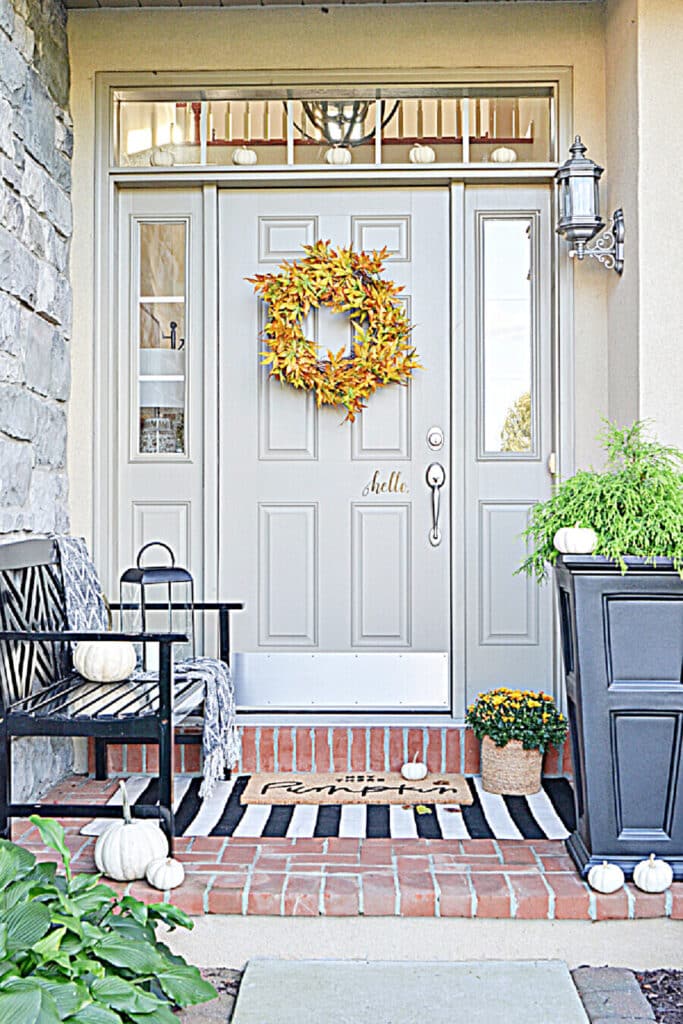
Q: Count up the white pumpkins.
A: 12